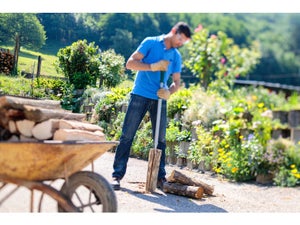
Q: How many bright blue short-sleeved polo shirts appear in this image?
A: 1